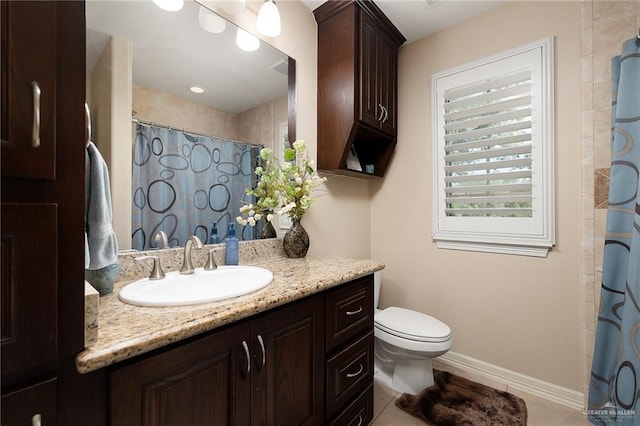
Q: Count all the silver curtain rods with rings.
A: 1